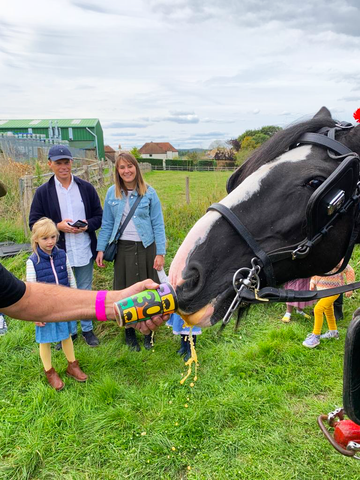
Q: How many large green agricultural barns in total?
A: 1